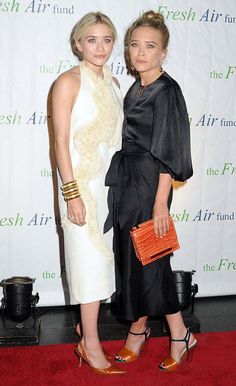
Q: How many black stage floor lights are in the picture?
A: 2